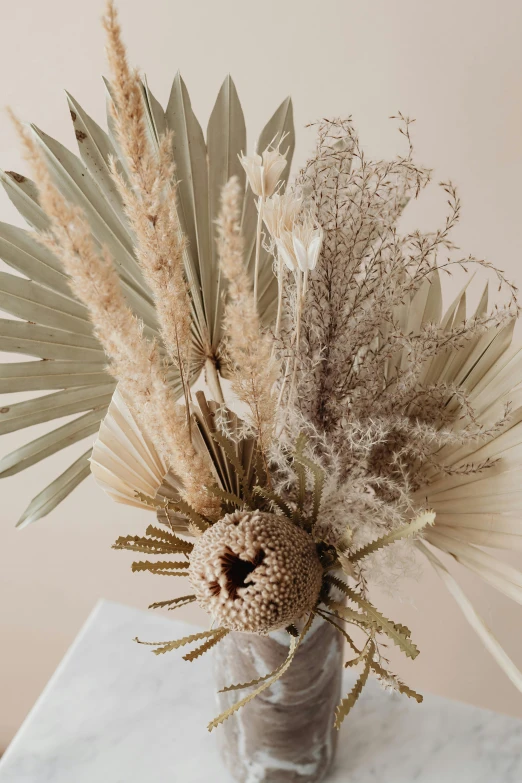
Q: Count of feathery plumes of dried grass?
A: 3